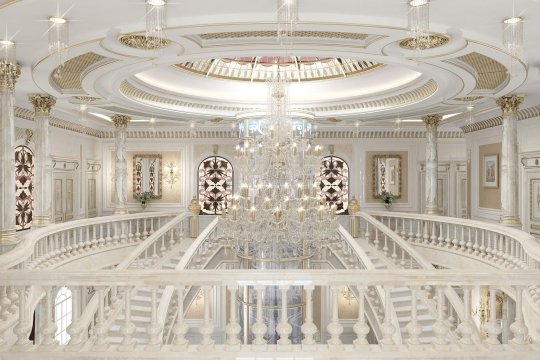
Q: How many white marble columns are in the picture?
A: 5